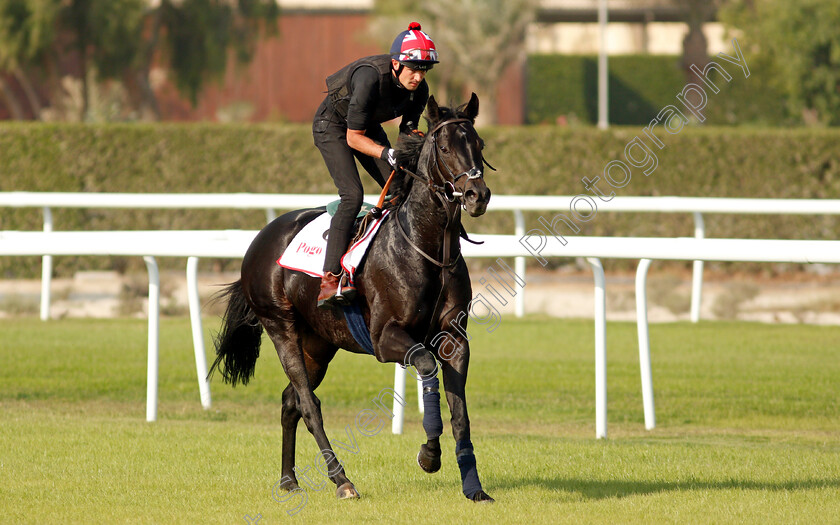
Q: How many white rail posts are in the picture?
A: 10